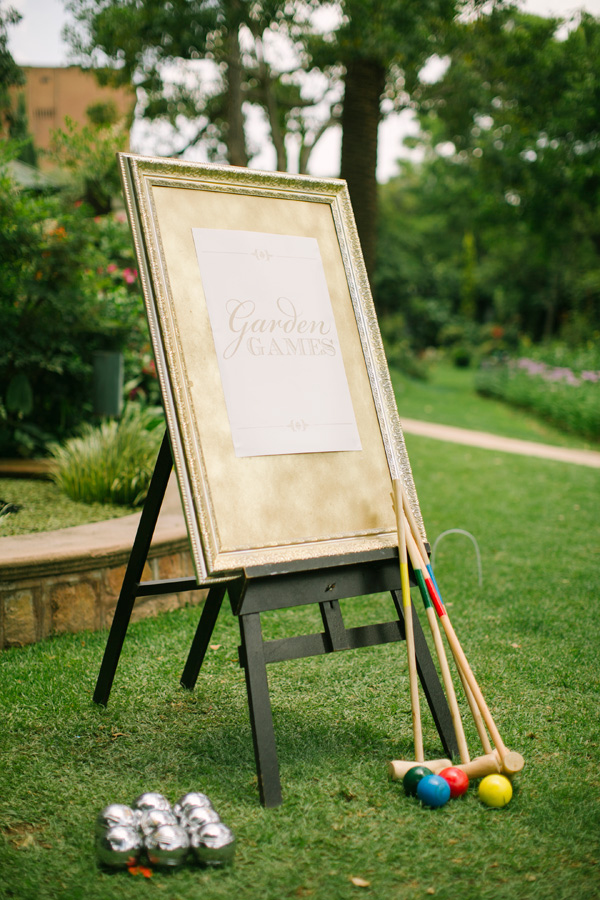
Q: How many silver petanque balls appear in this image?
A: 8